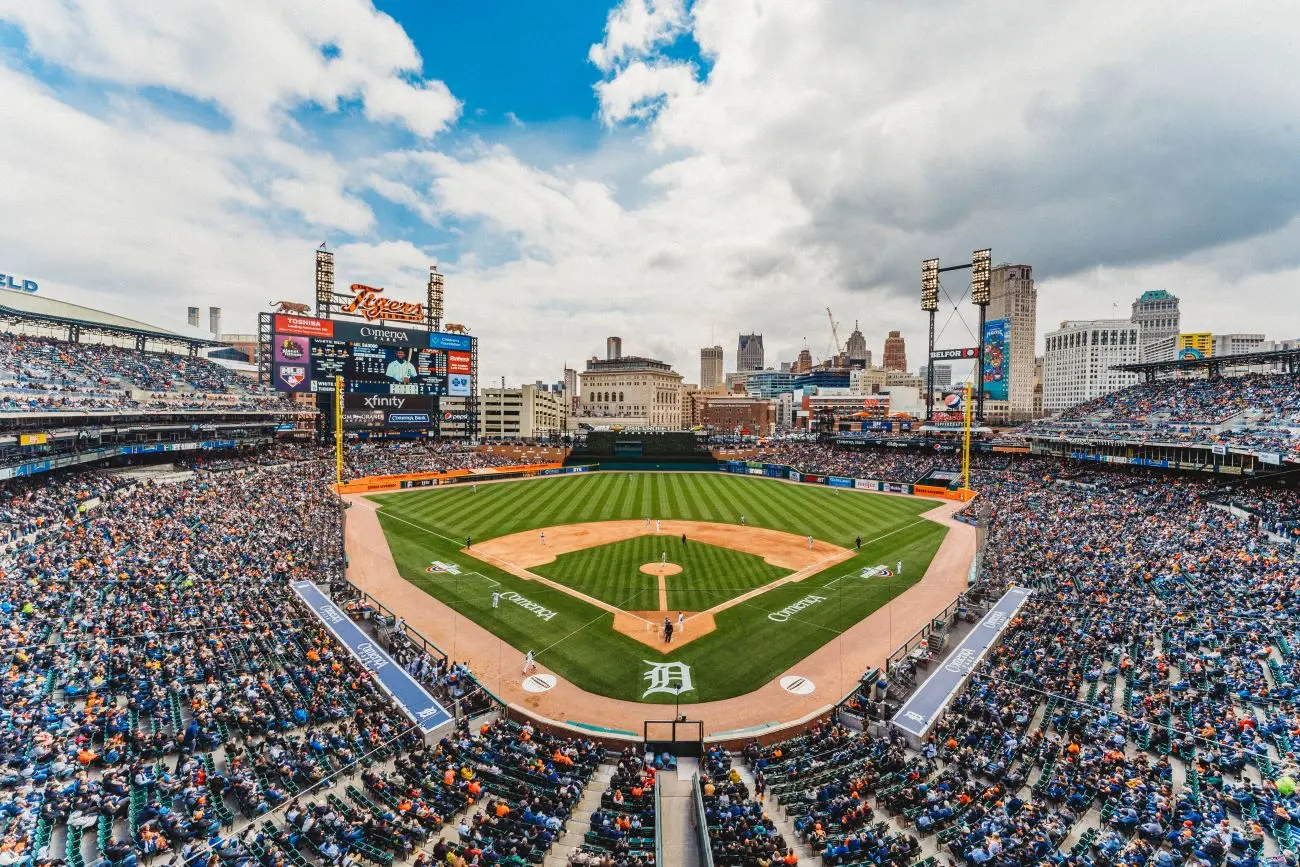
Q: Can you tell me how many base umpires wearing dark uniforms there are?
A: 3